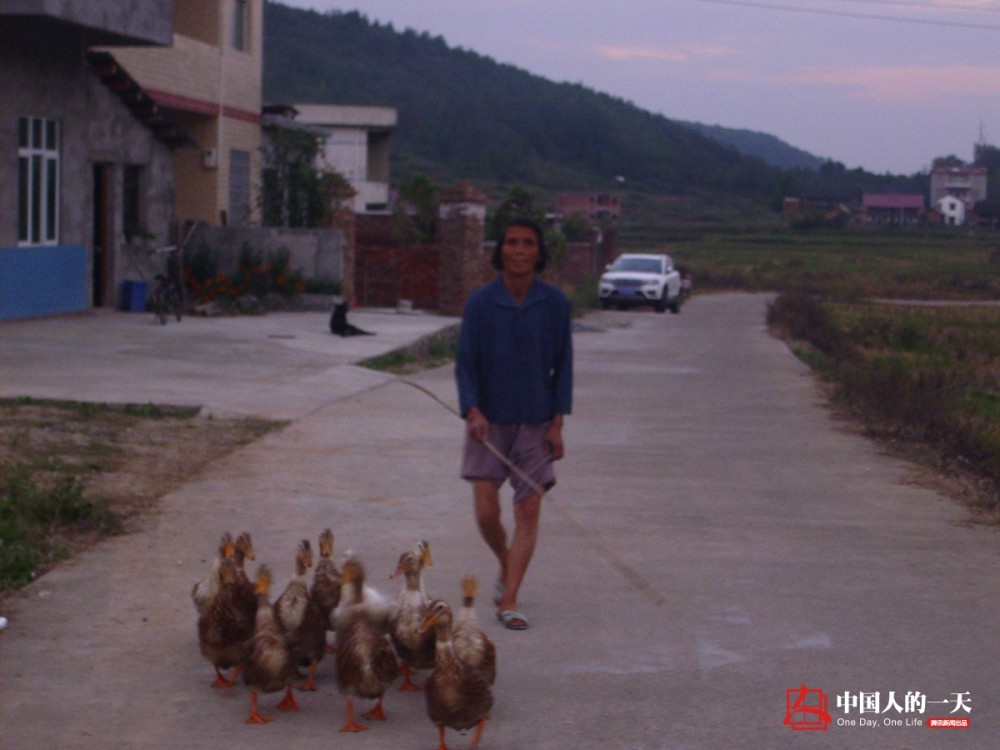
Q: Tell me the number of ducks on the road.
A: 12